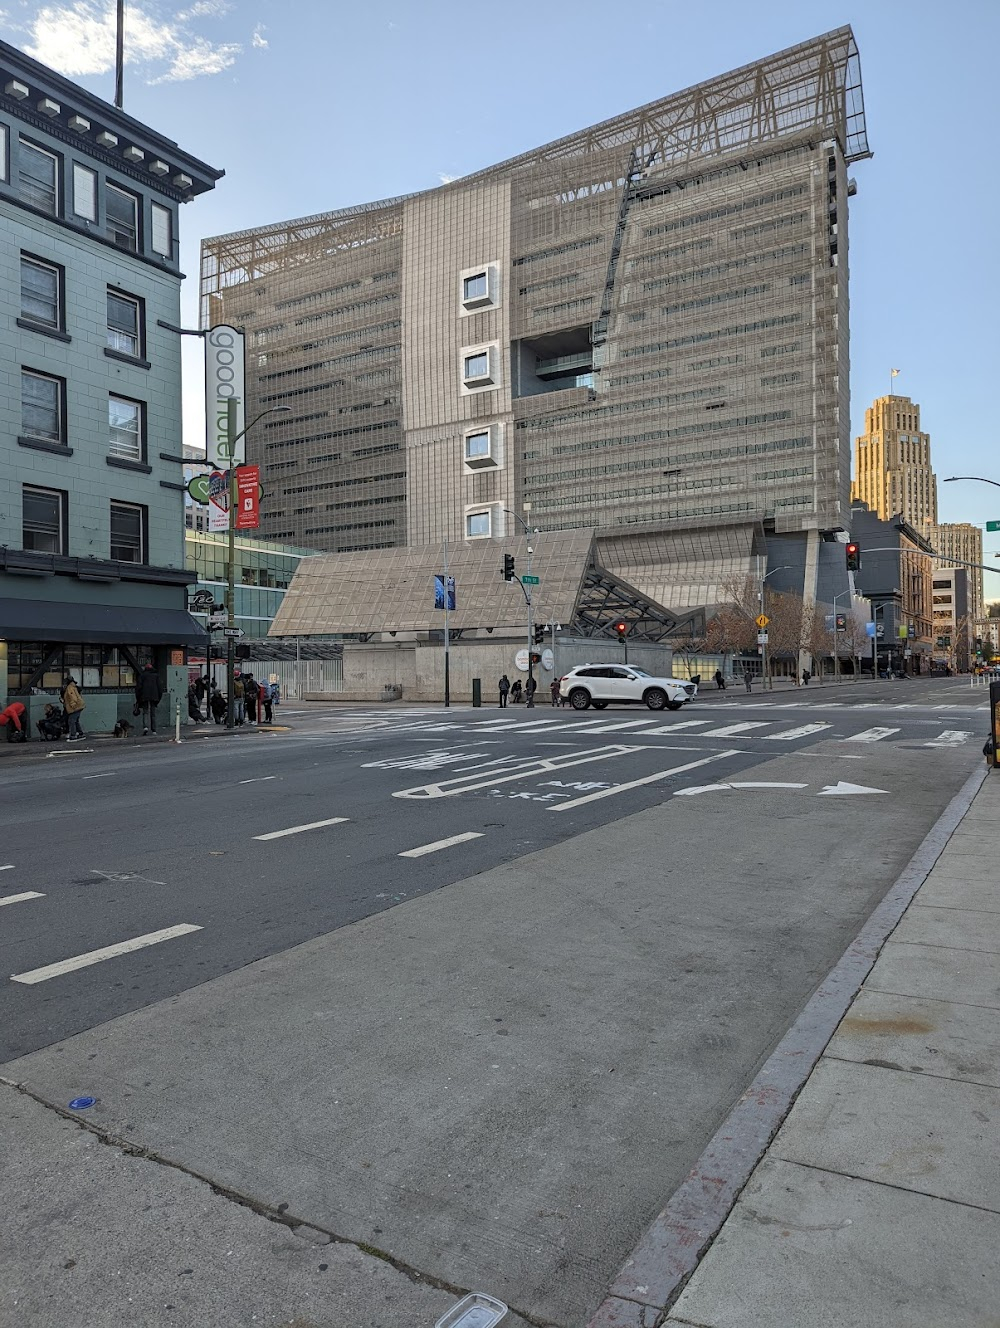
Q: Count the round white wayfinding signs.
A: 2